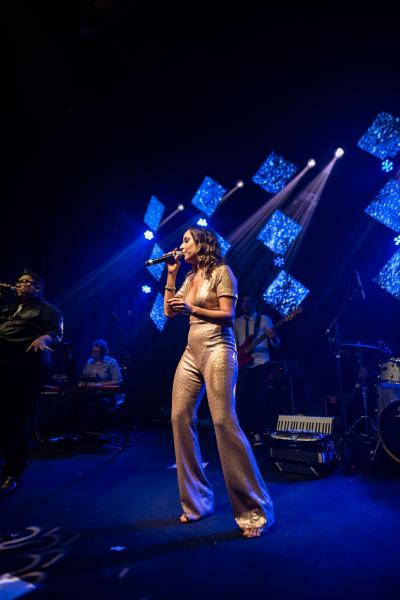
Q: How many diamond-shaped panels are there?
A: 11